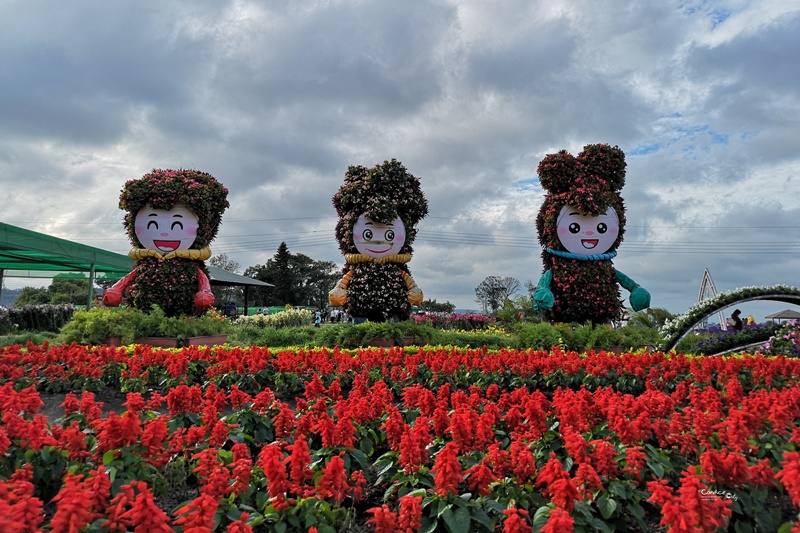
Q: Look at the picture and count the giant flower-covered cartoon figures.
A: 3